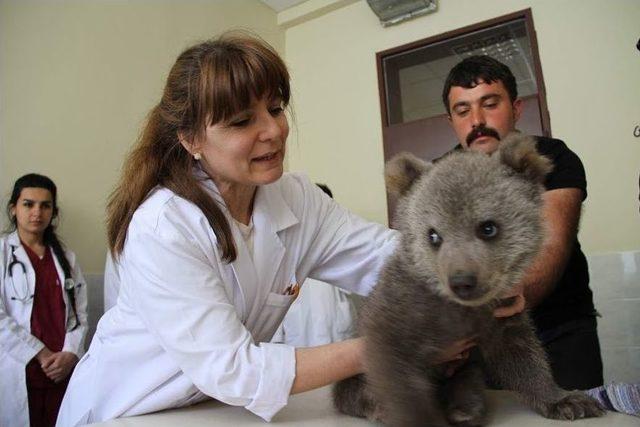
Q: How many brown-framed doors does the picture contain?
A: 1